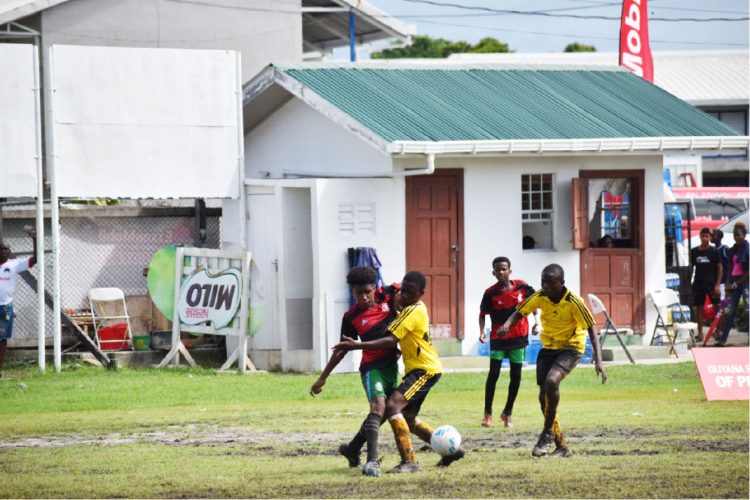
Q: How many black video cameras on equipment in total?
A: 0